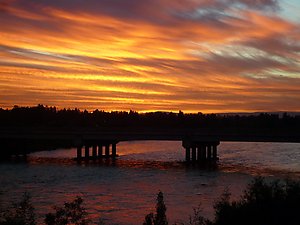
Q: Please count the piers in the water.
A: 2